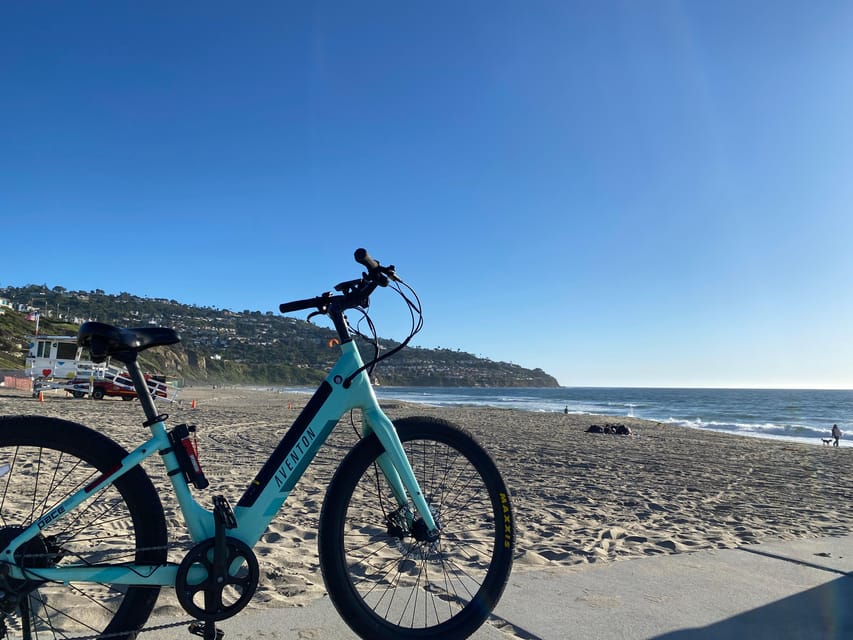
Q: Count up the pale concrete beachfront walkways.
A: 1